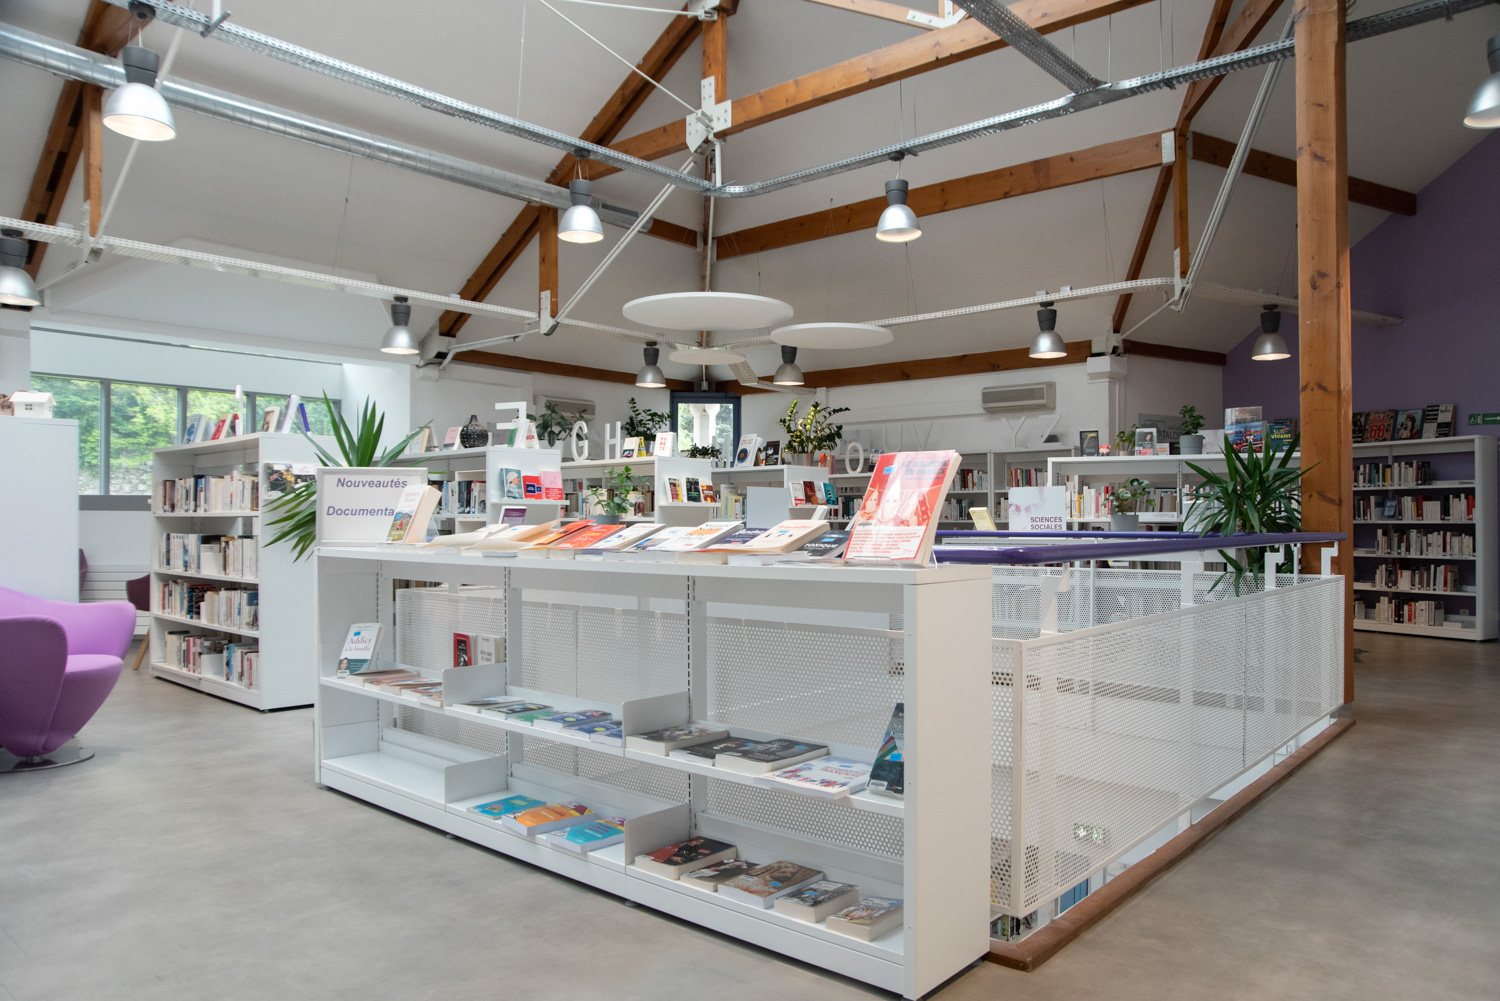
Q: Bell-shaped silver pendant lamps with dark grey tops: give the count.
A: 10